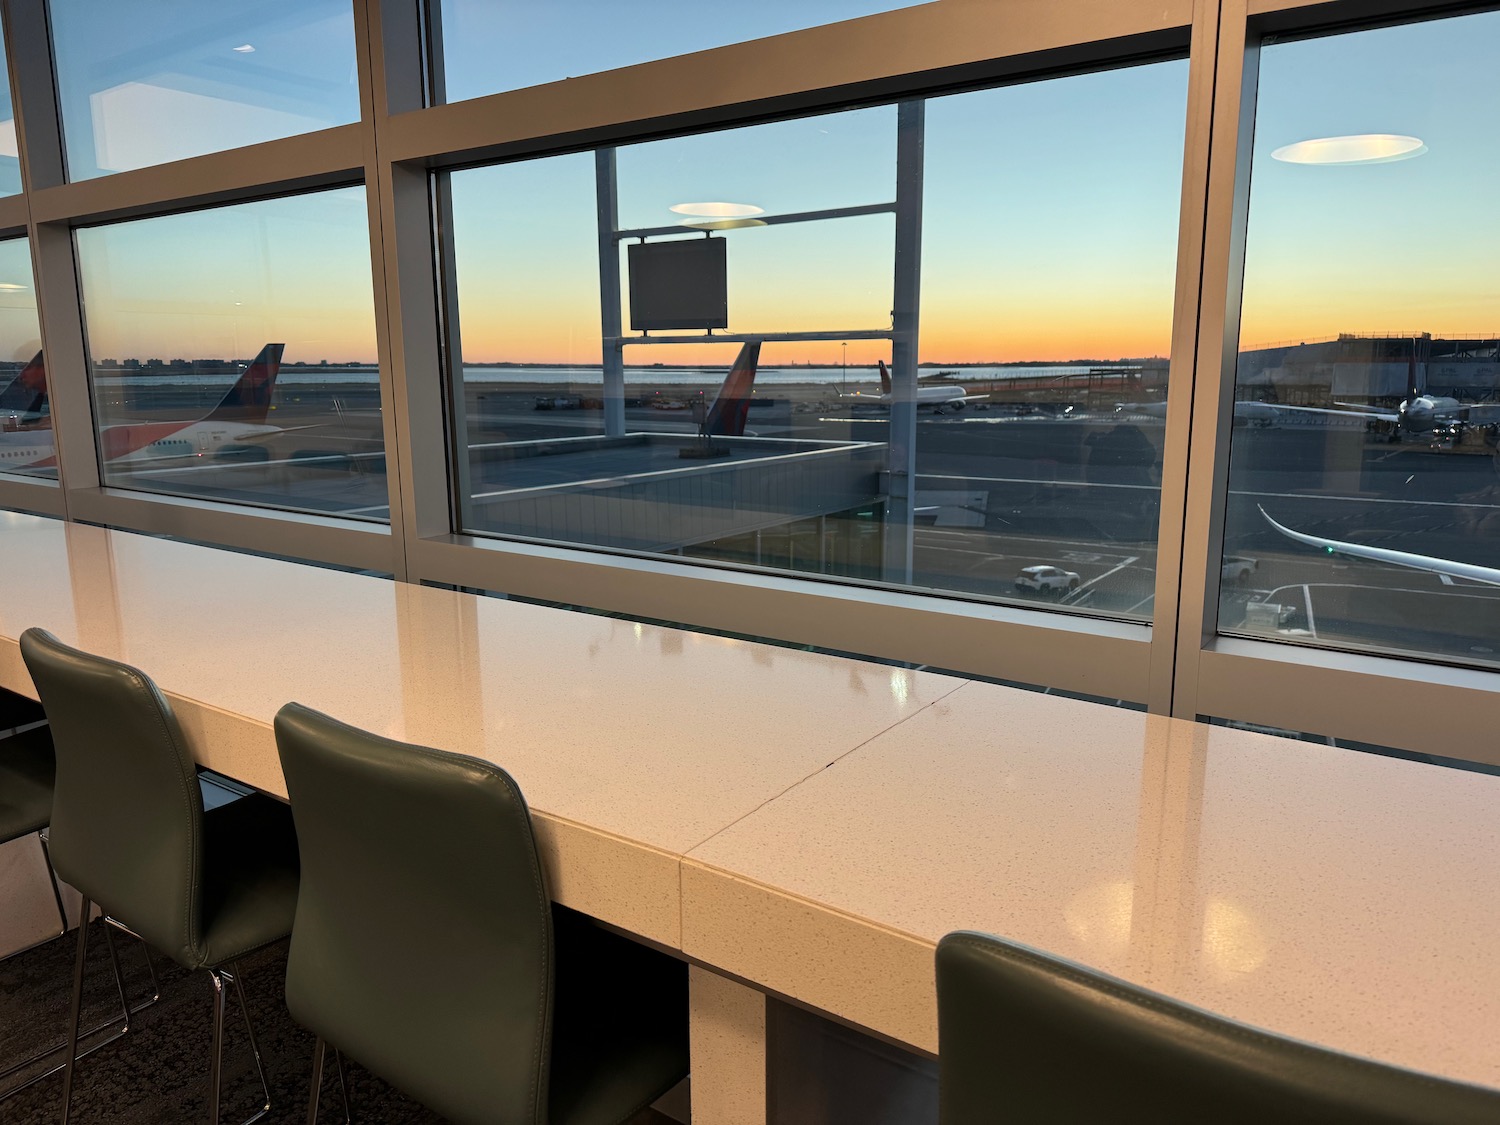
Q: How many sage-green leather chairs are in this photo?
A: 4